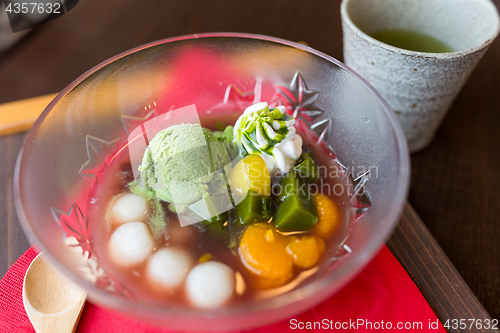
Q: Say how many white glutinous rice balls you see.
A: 4